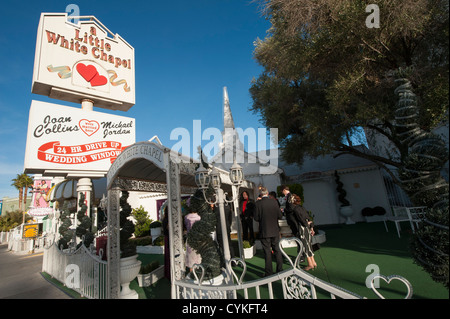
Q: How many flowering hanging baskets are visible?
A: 0